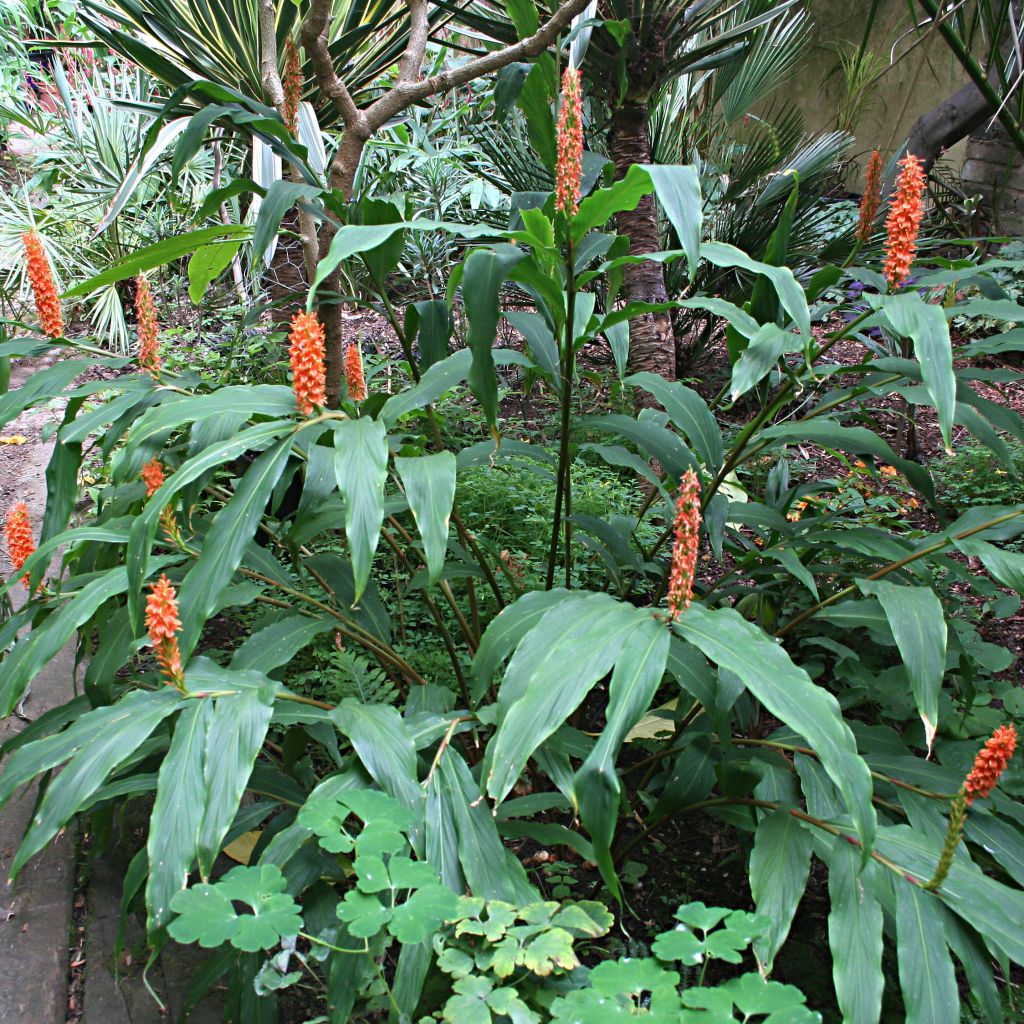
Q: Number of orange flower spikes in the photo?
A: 13